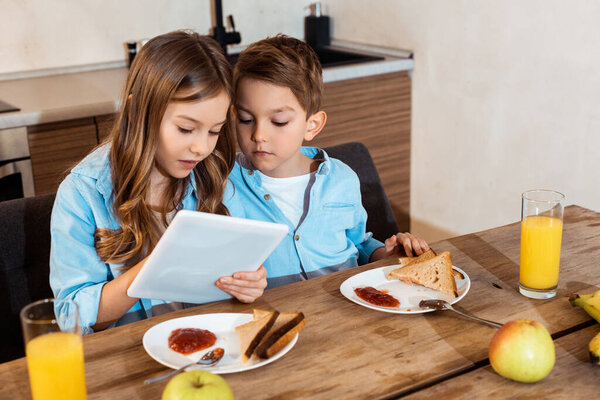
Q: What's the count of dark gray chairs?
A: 2